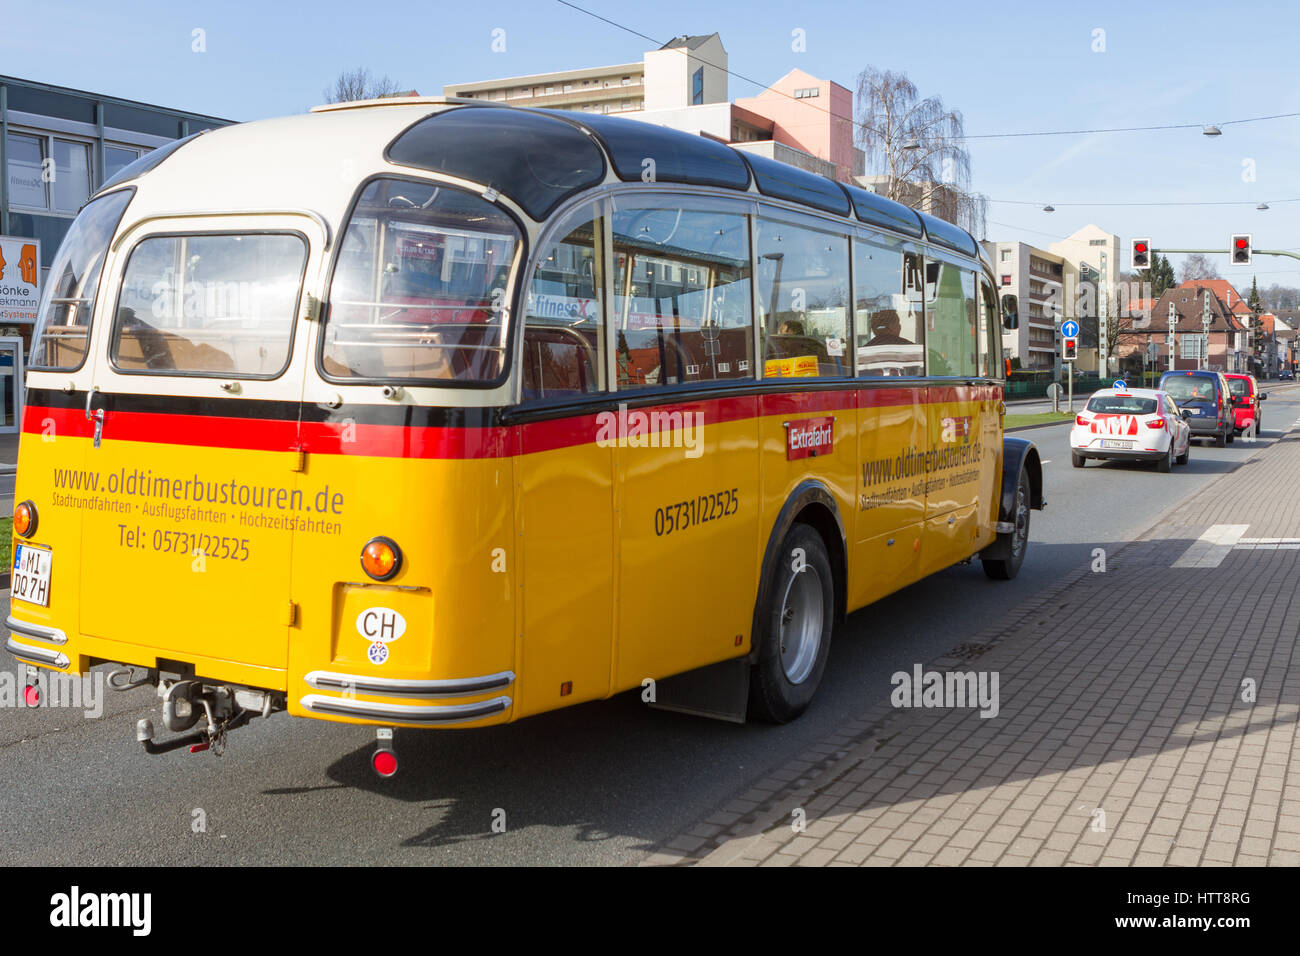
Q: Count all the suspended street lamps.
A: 4